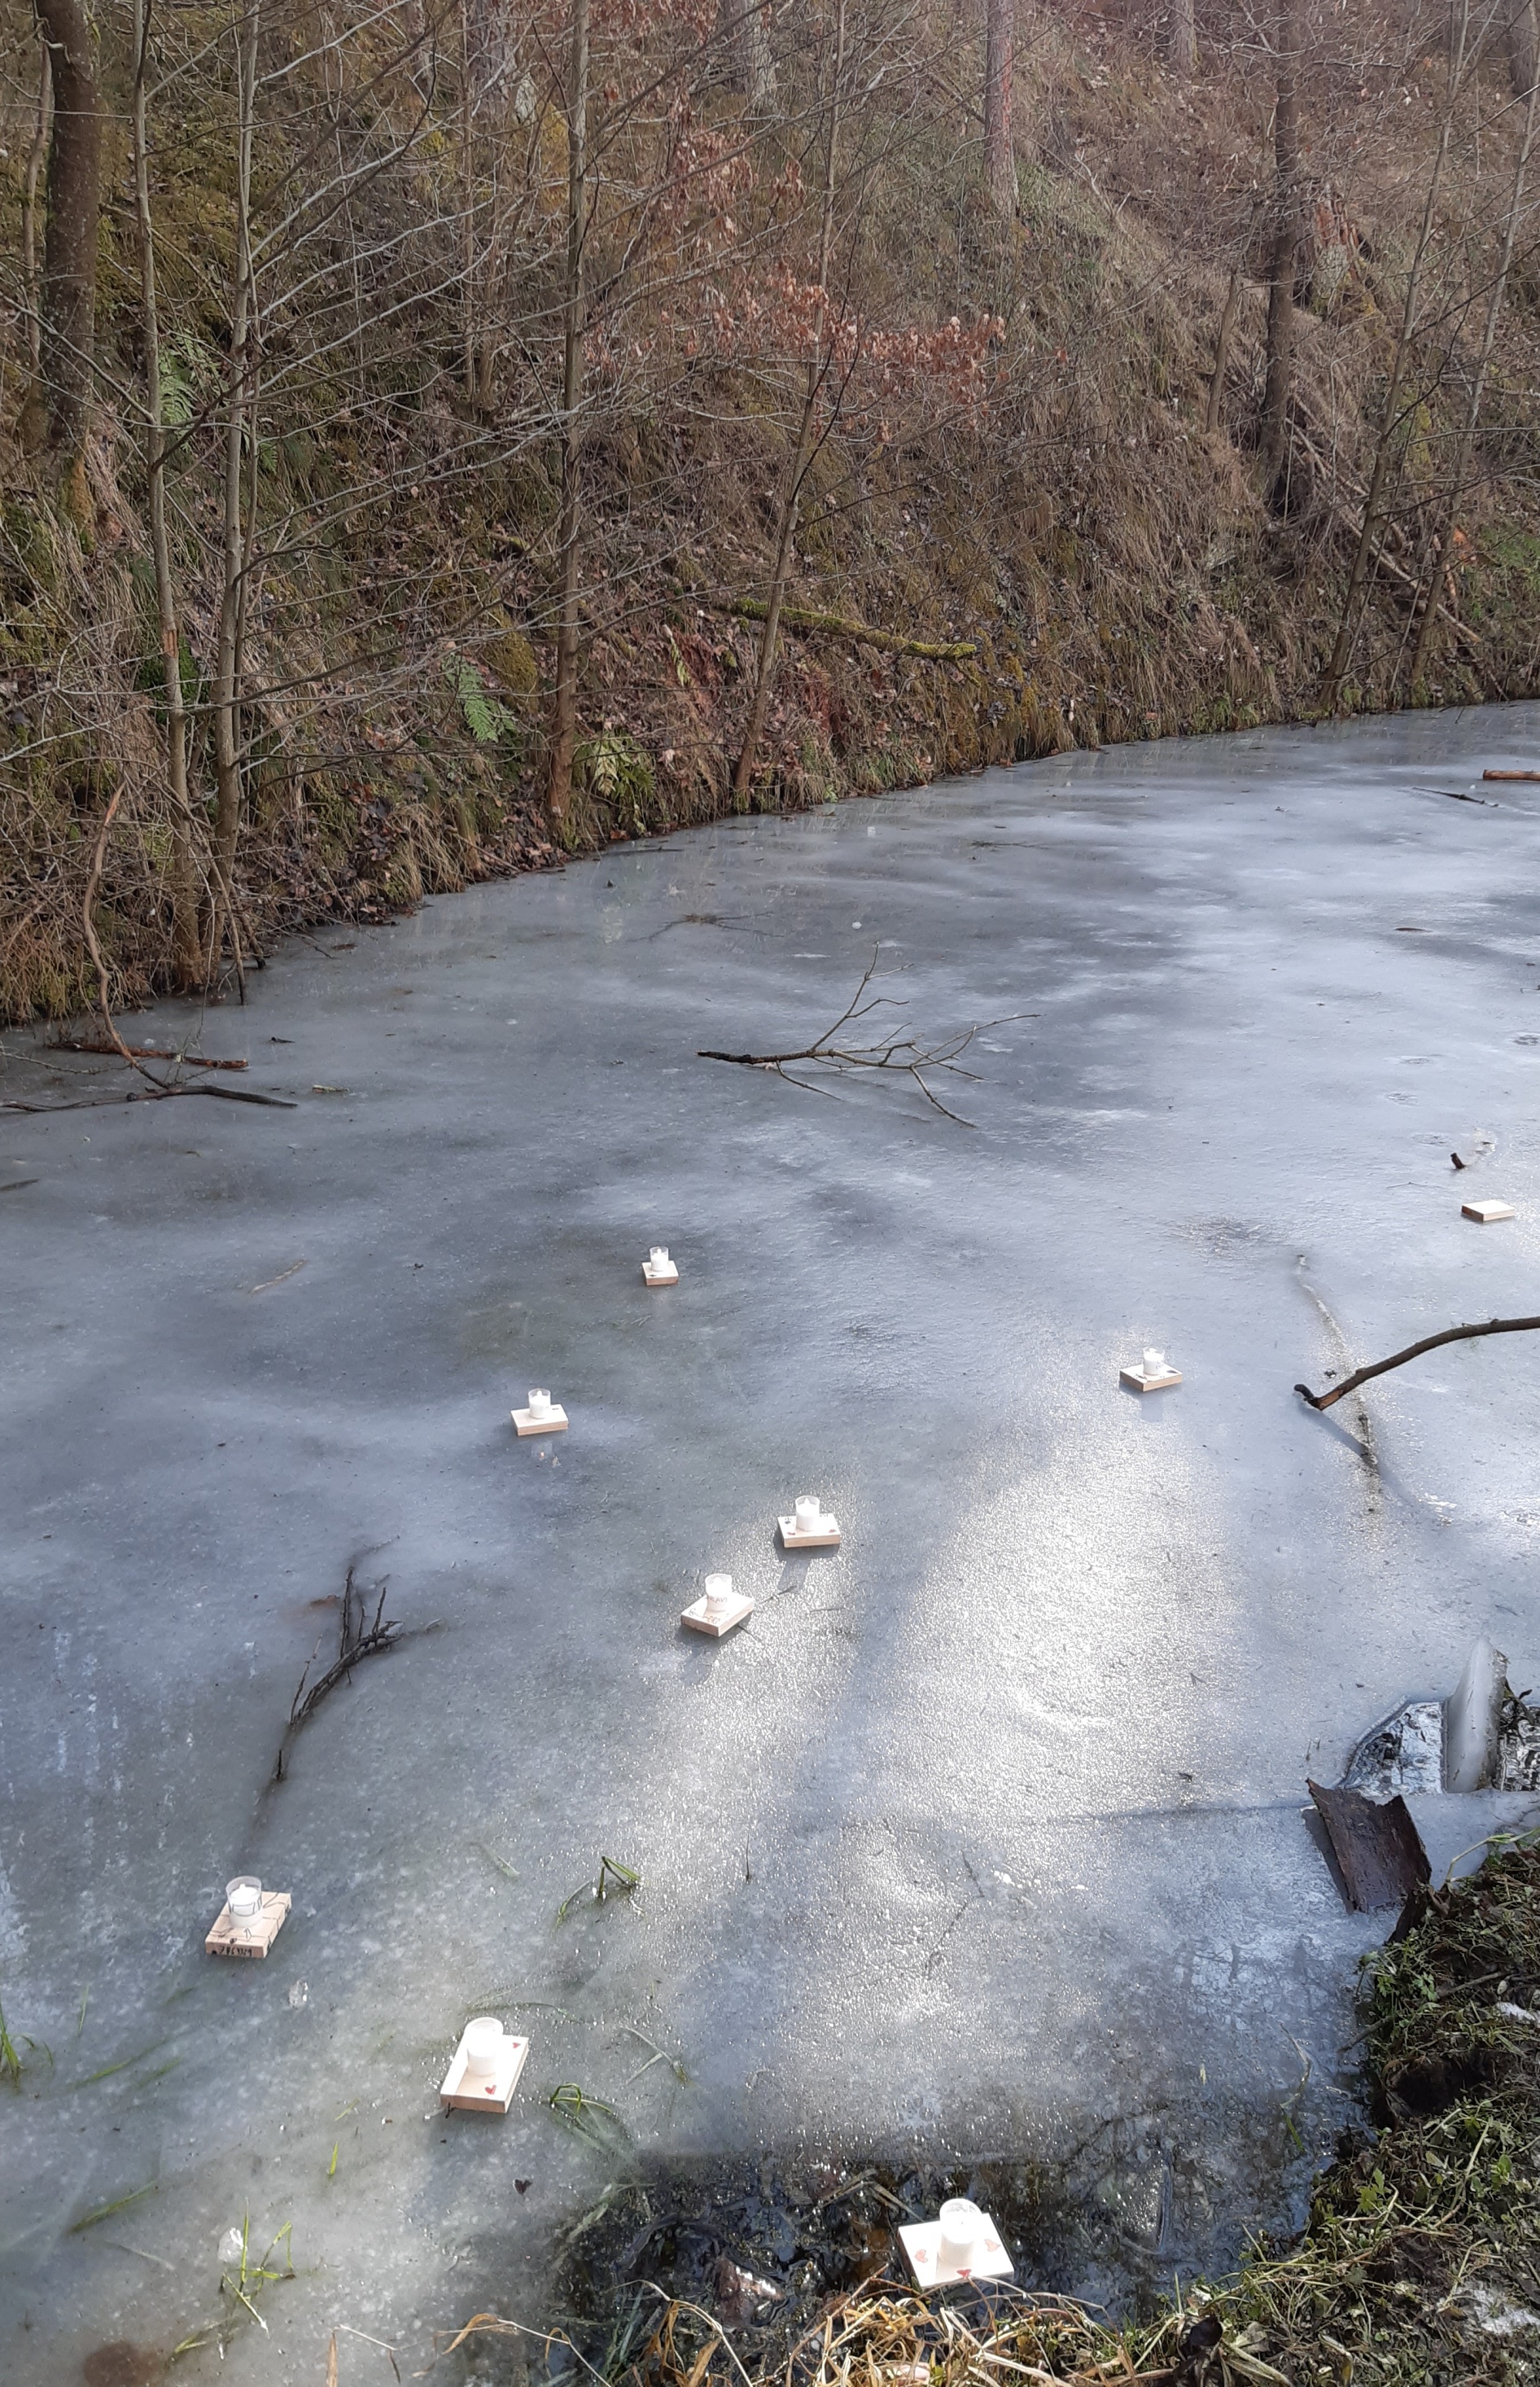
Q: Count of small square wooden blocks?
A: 9